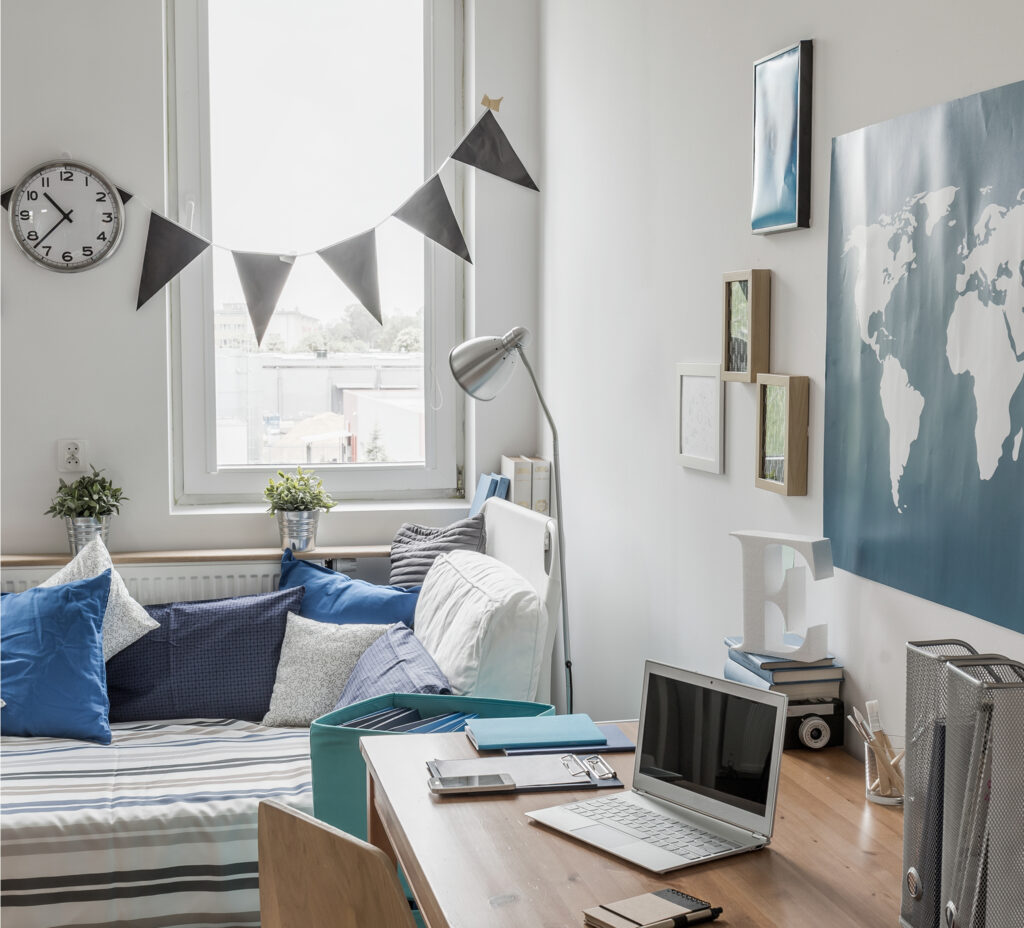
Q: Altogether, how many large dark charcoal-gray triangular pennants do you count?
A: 5